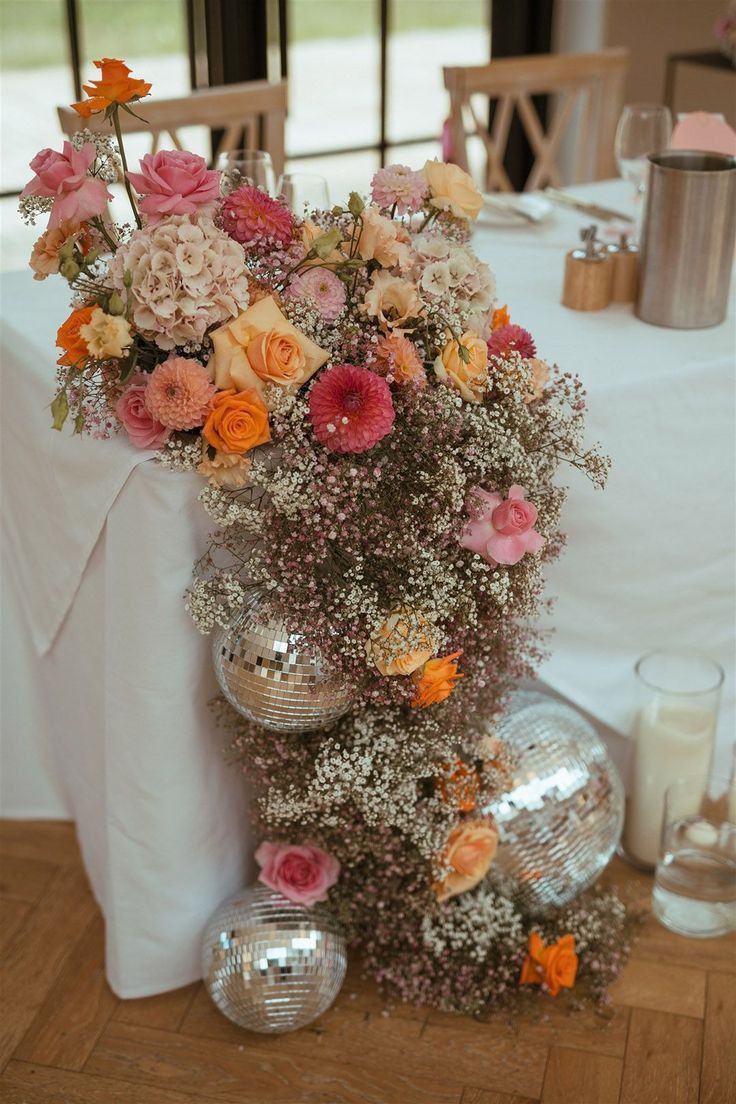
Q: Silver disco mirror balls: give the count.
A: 3